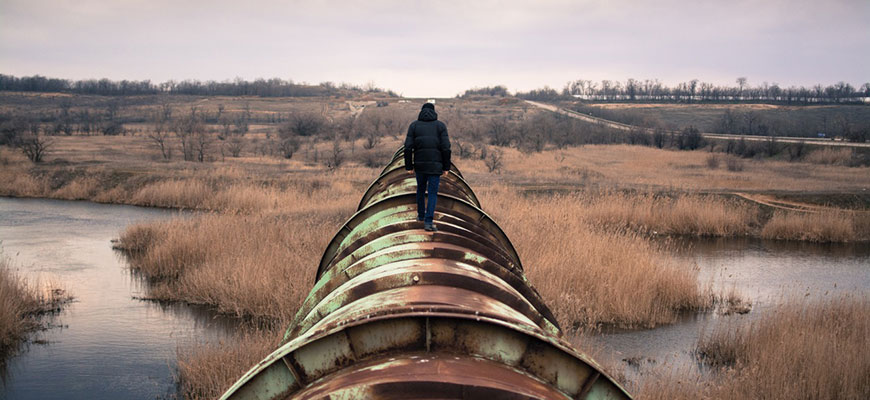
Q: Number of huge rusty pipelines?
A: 1